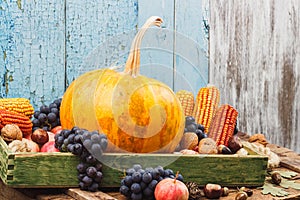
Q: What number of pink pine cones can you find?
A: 0